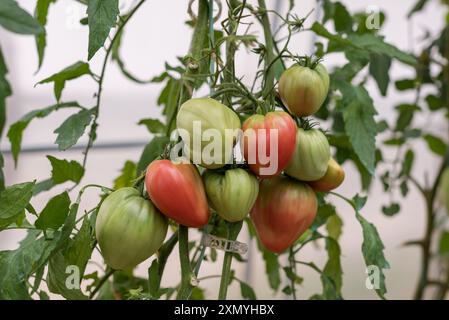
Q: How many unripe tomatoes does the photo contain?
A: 5